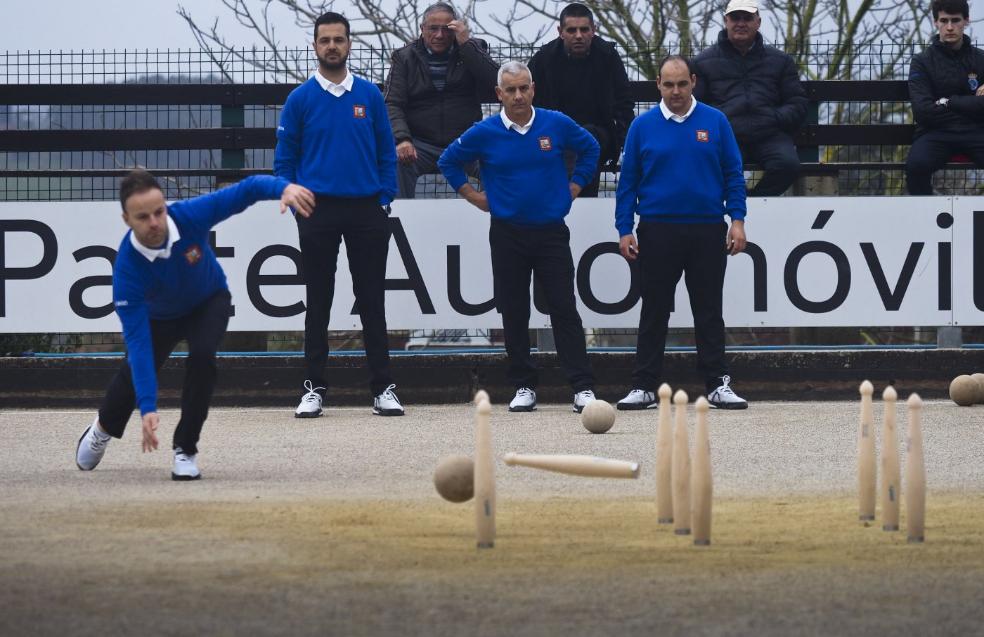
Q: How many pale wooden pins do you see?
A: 9